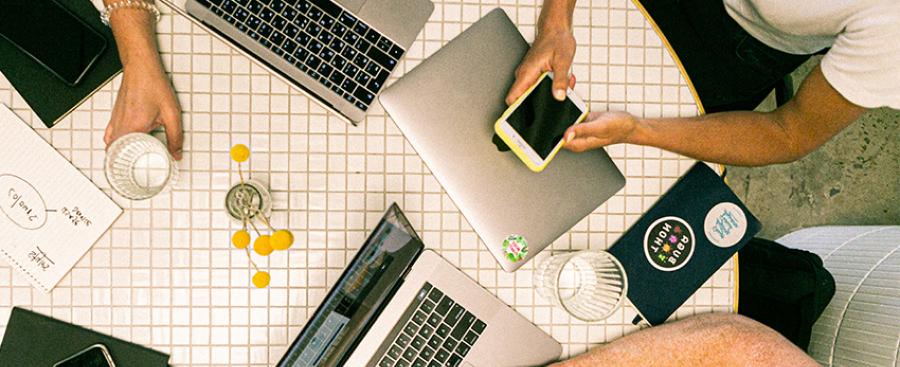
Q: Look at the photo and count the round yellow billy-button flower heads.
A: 5